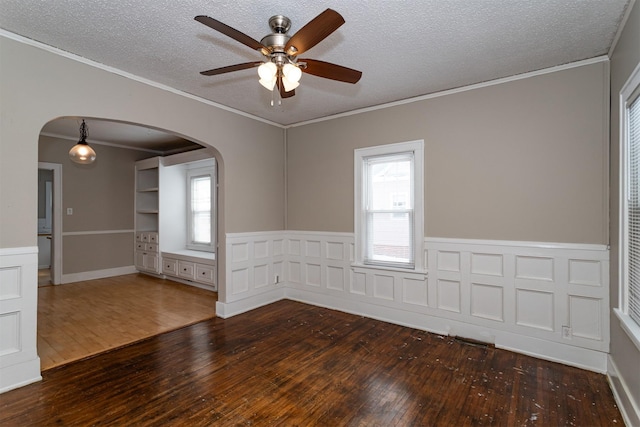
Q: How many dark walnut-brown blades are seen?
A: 5